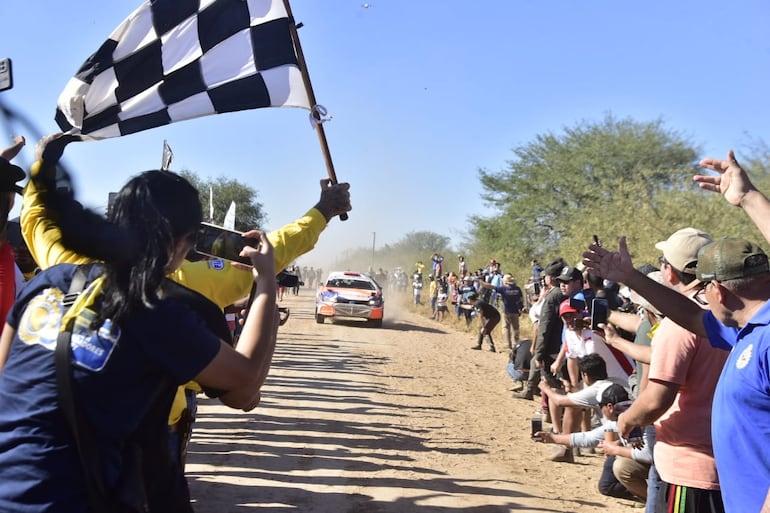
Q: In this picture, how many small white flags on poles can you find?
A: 2